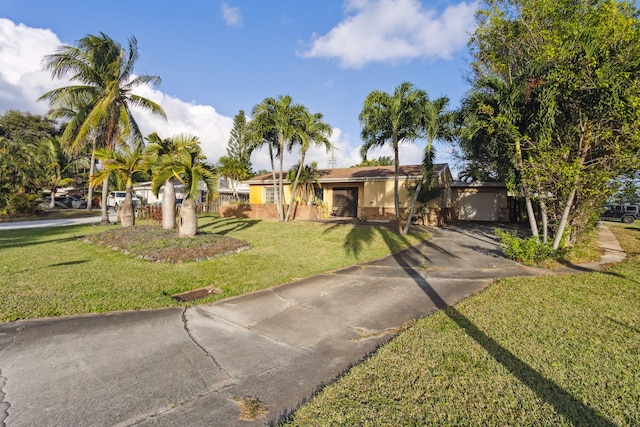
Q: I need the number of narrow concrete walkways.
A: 1